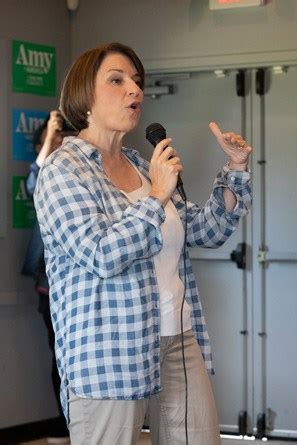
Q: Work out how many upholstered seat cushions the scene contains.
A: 0